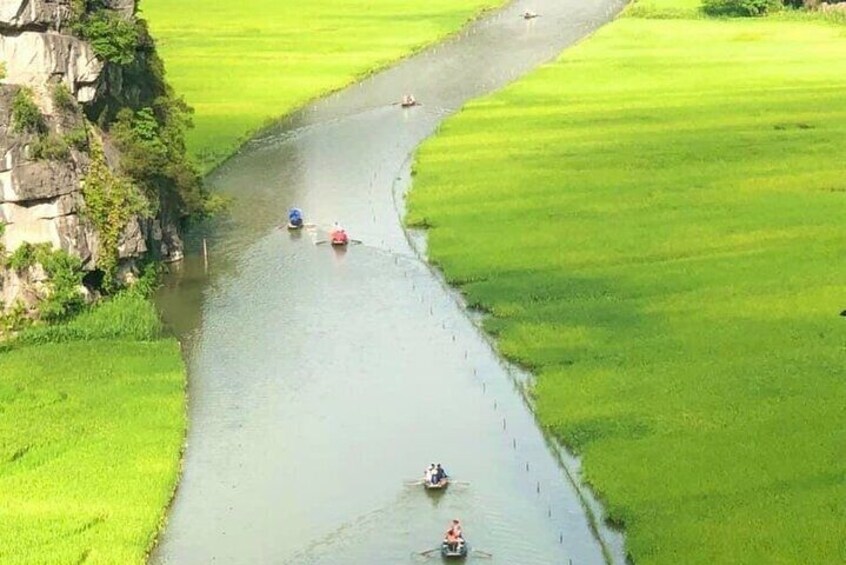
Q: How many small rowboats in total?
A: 6